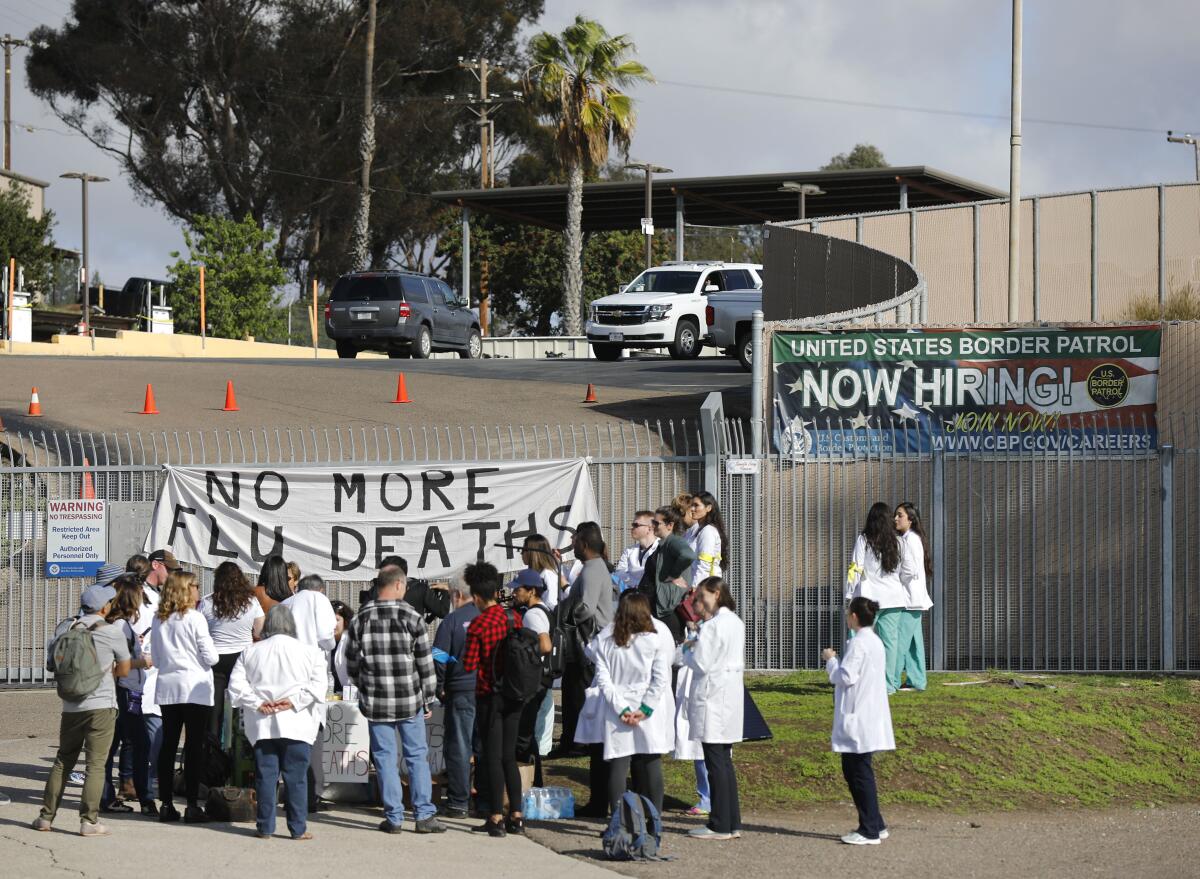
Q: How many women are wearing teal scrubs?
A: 2